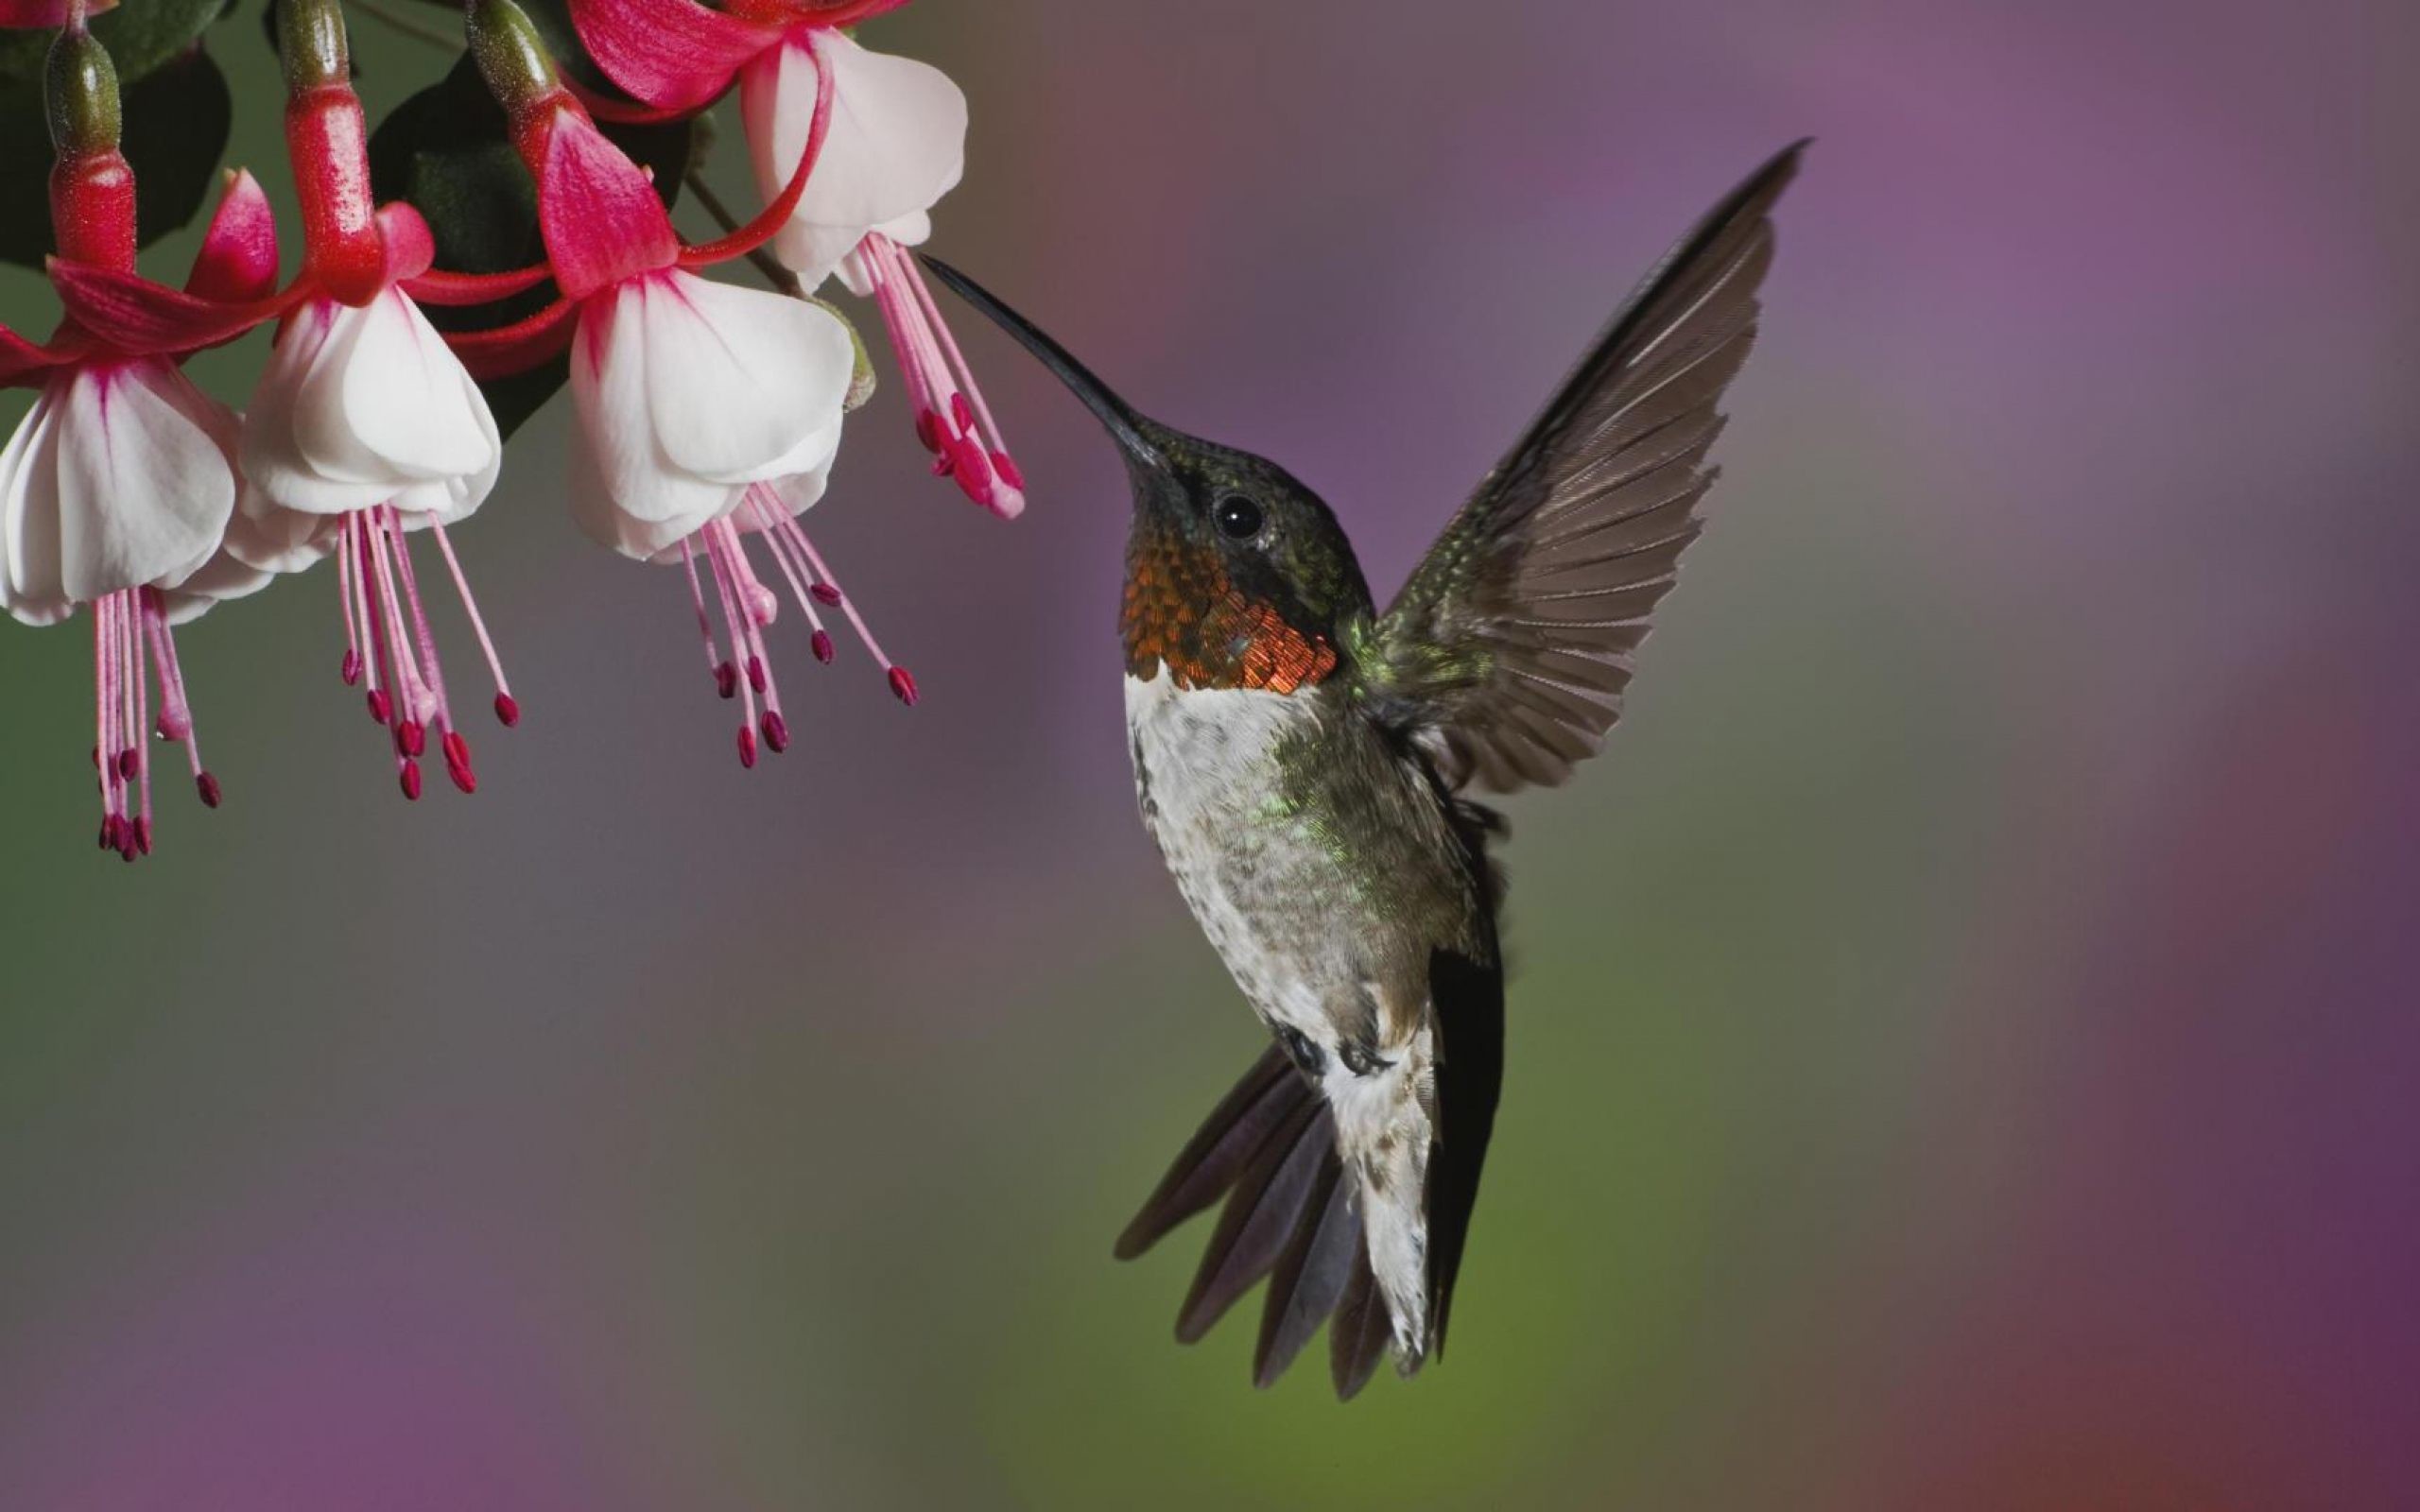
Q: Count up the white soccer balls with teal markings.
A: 0